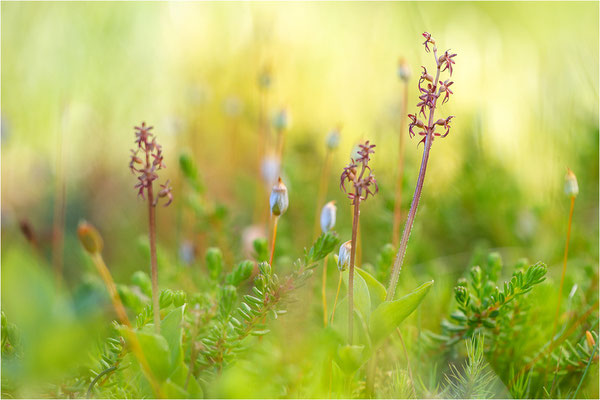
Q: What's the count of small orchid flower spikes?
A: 3